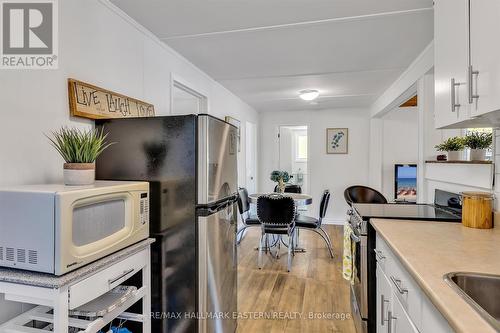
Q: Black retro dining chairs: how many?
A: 4